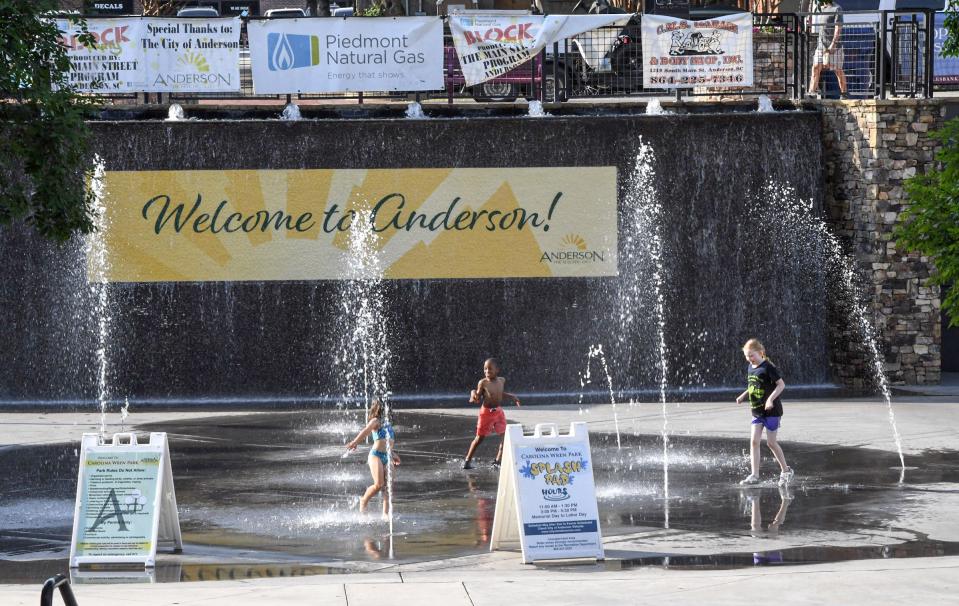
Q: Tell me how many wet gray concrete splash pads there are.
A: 1